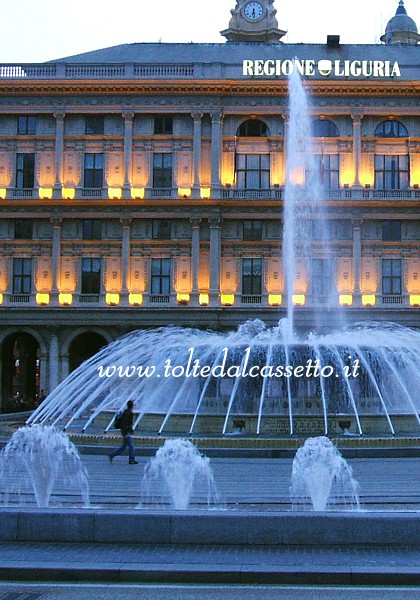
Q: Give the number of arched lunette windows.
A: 3